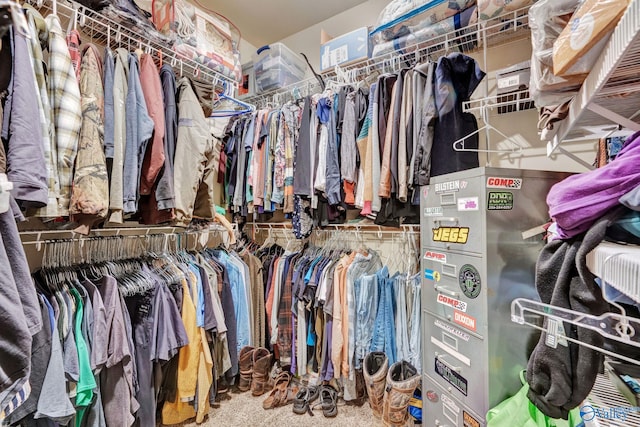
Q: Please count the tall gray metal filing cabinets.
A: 1